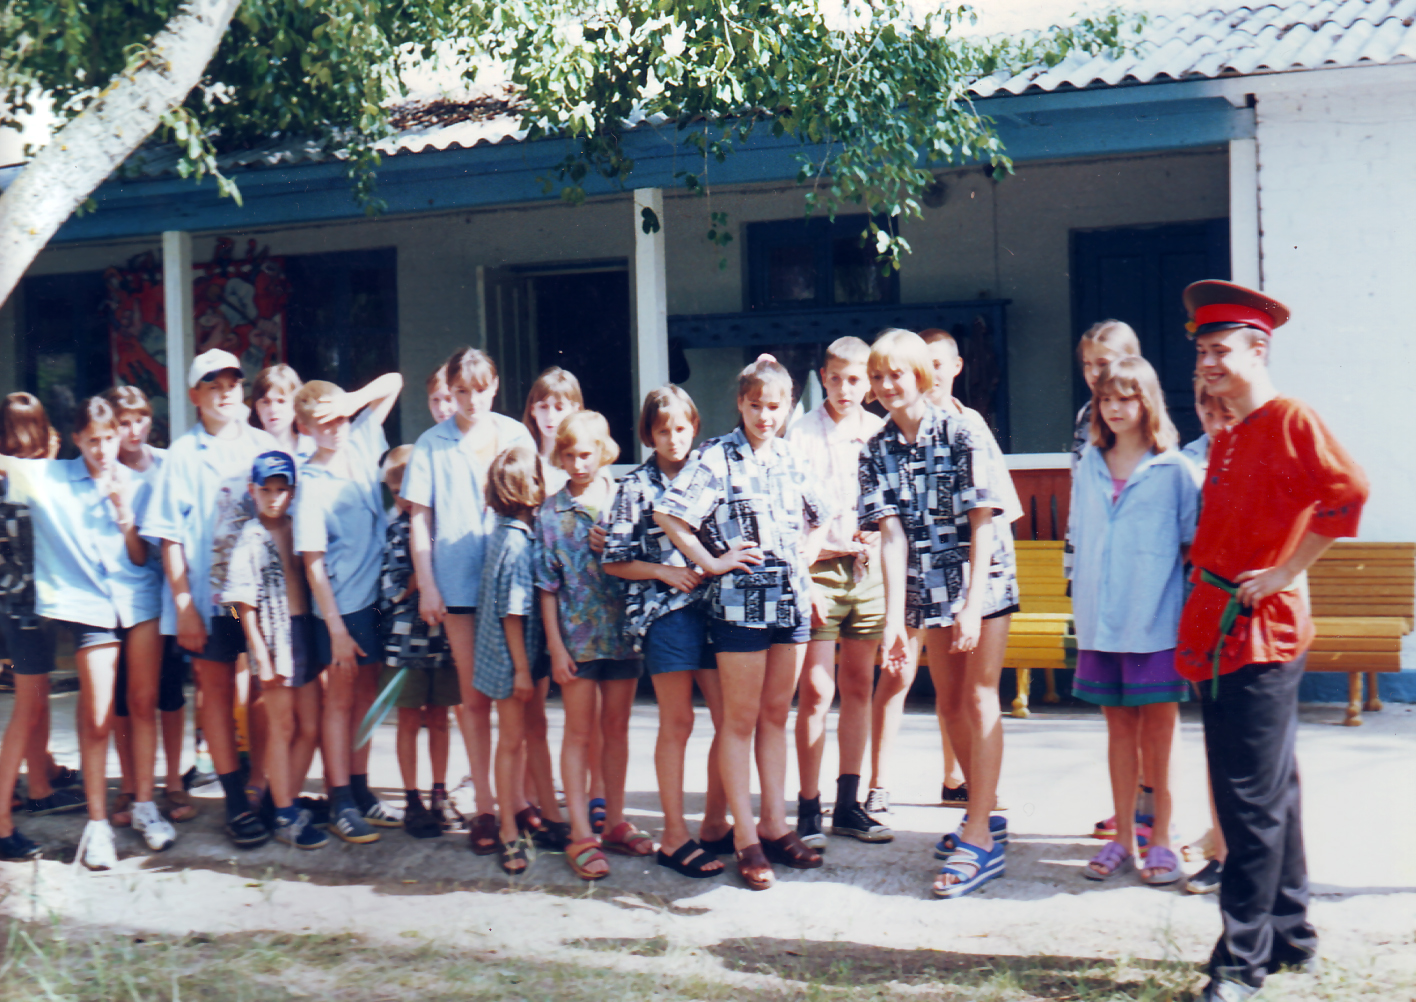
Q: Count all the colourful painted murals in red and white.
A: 1